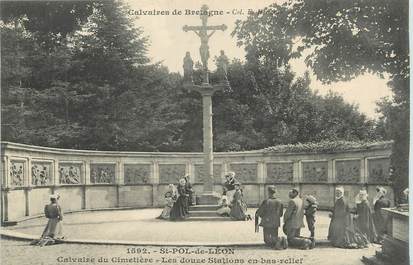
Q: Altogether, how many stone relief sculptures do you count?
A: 12